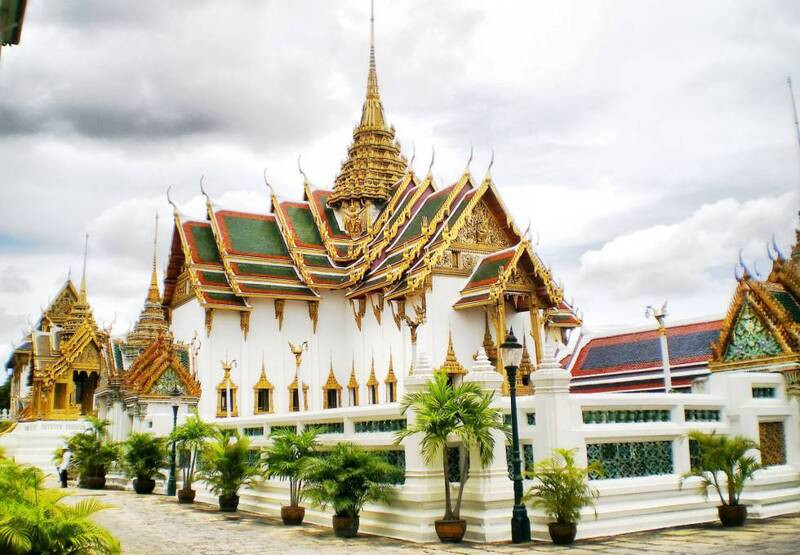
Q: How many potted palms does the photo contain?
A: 9